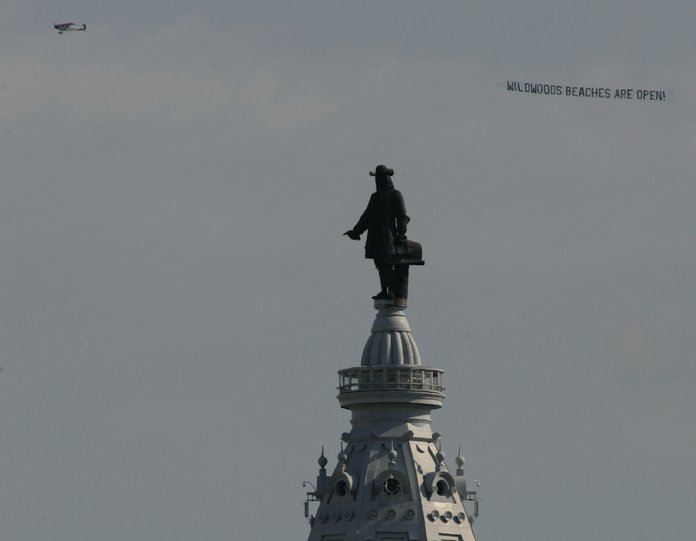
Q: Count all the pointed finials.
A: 5